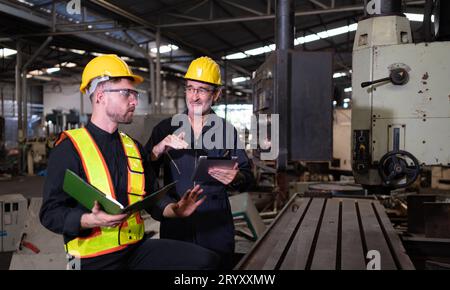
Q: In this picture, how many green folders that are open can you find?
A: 1